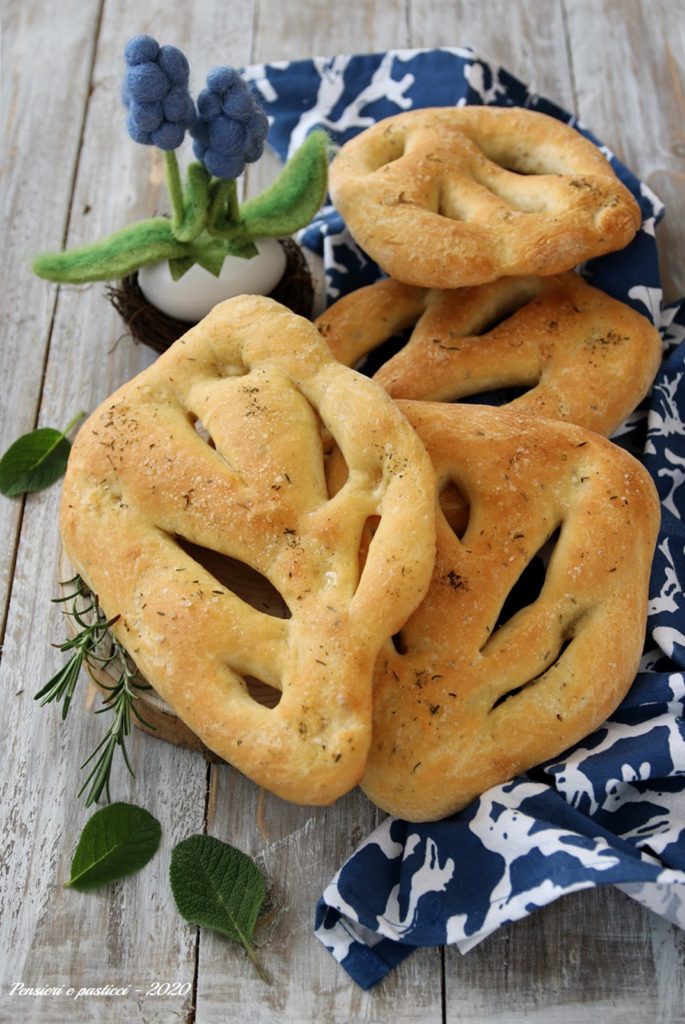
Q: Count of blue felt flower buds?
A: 2